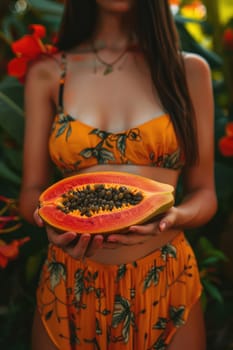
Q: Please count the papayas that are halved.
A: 1